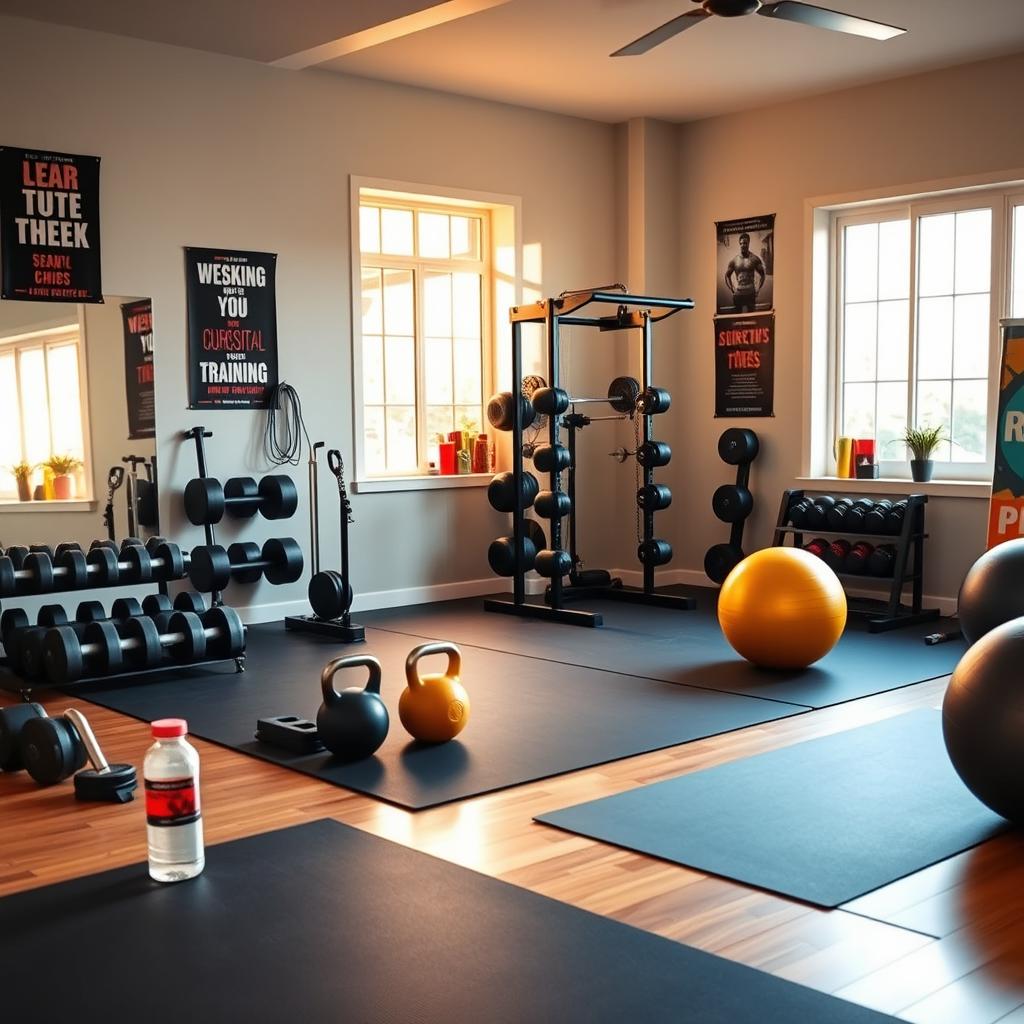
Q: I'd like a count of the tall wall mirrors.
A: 1